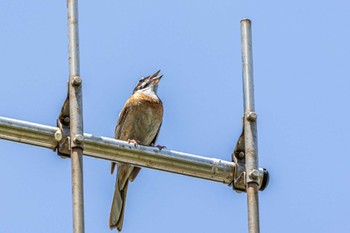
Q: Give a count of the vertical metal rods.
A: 2